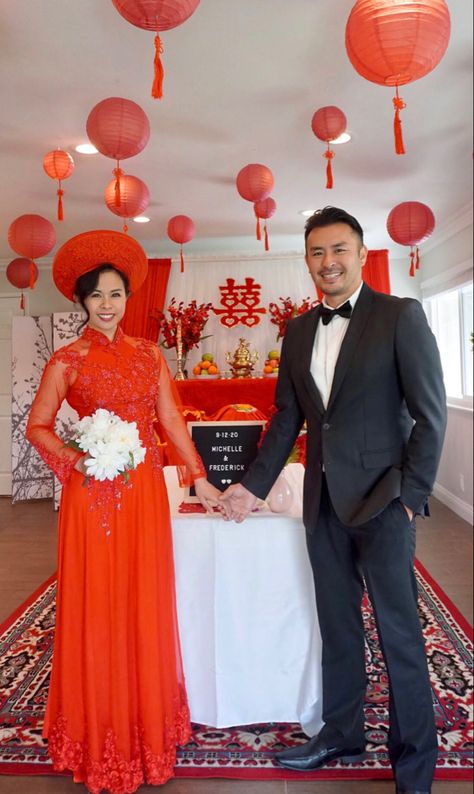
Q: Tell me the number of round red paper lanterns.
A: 12